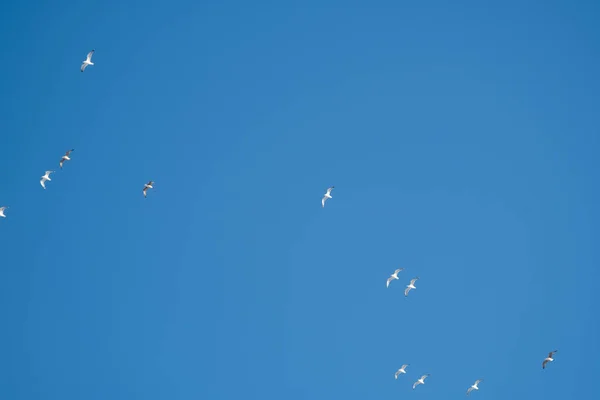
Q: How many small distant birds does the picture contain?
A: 12